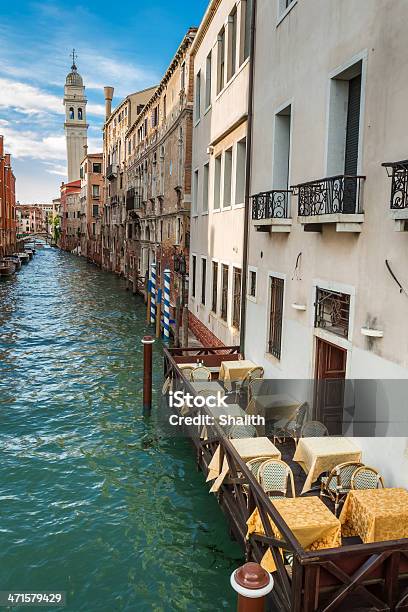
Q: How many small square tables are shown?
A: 9